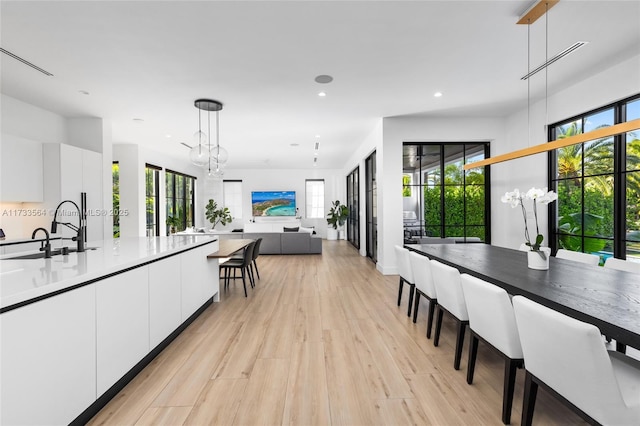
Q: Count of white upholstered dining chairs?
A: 8